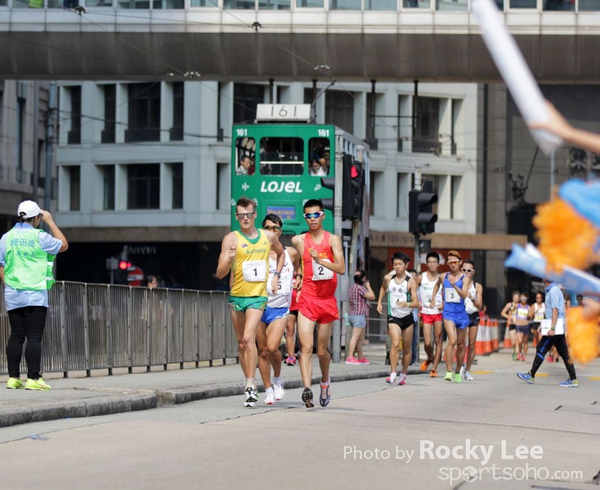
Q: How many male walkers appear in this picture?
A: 7